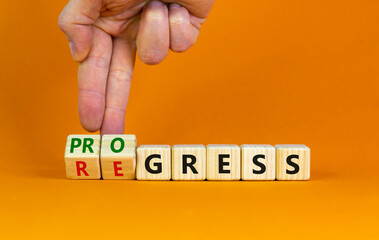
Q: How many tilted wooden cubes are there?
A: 2